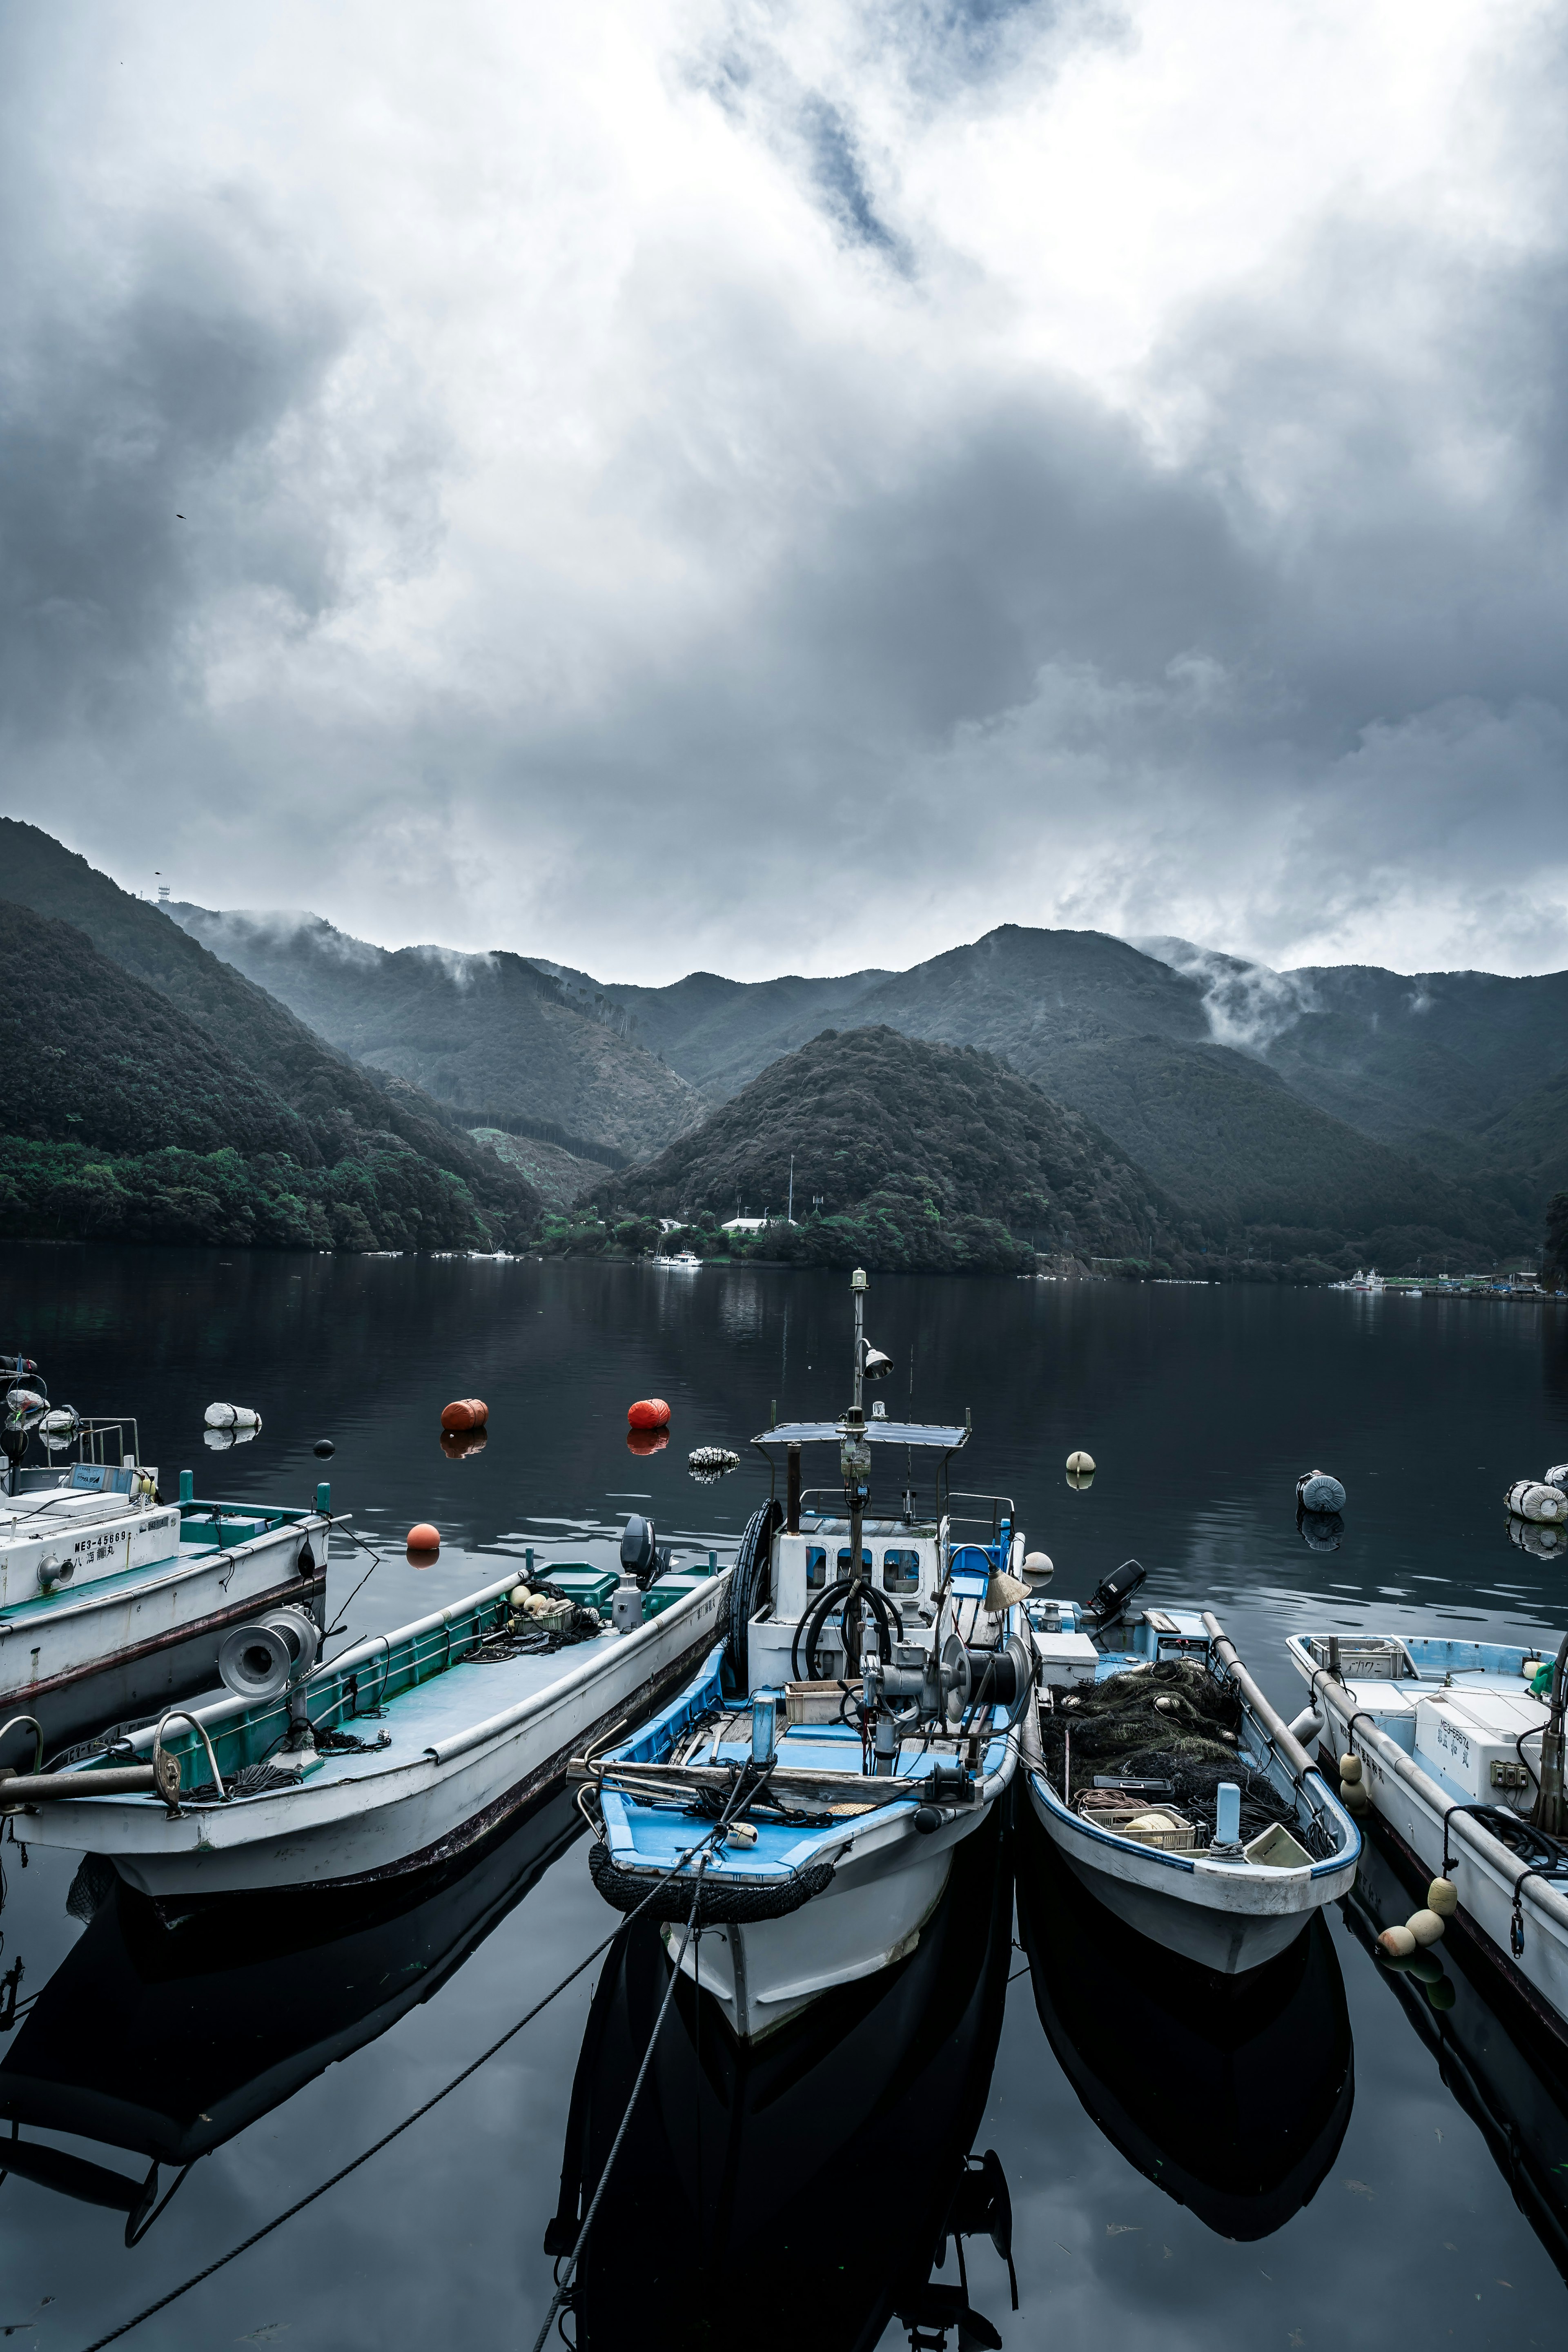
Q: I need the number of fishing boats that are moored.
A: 5